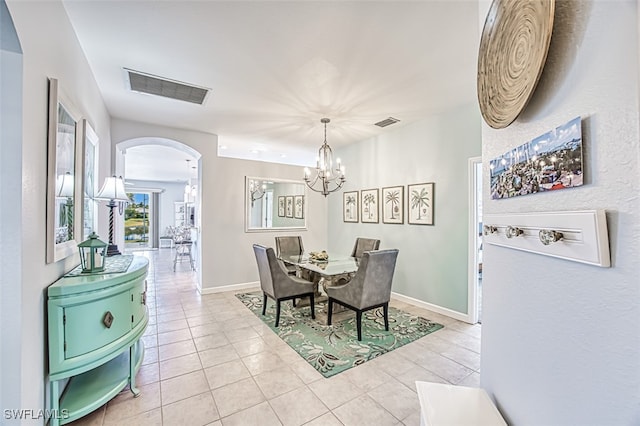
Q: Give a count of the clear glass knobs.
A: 3